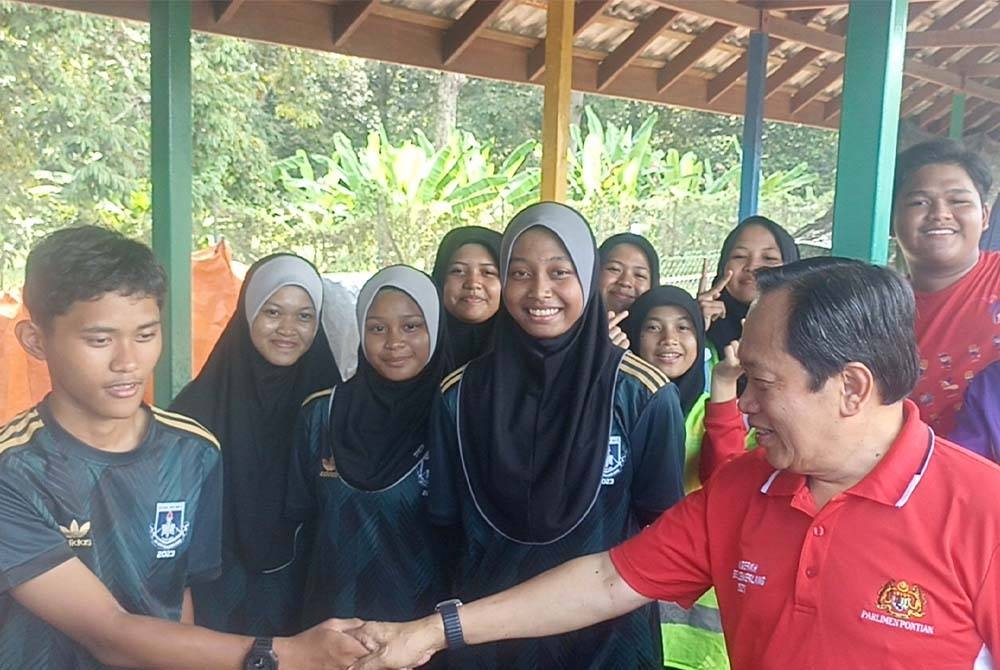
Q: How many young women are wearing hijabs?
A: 7